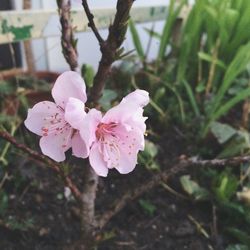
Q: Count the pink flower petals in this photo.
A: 10